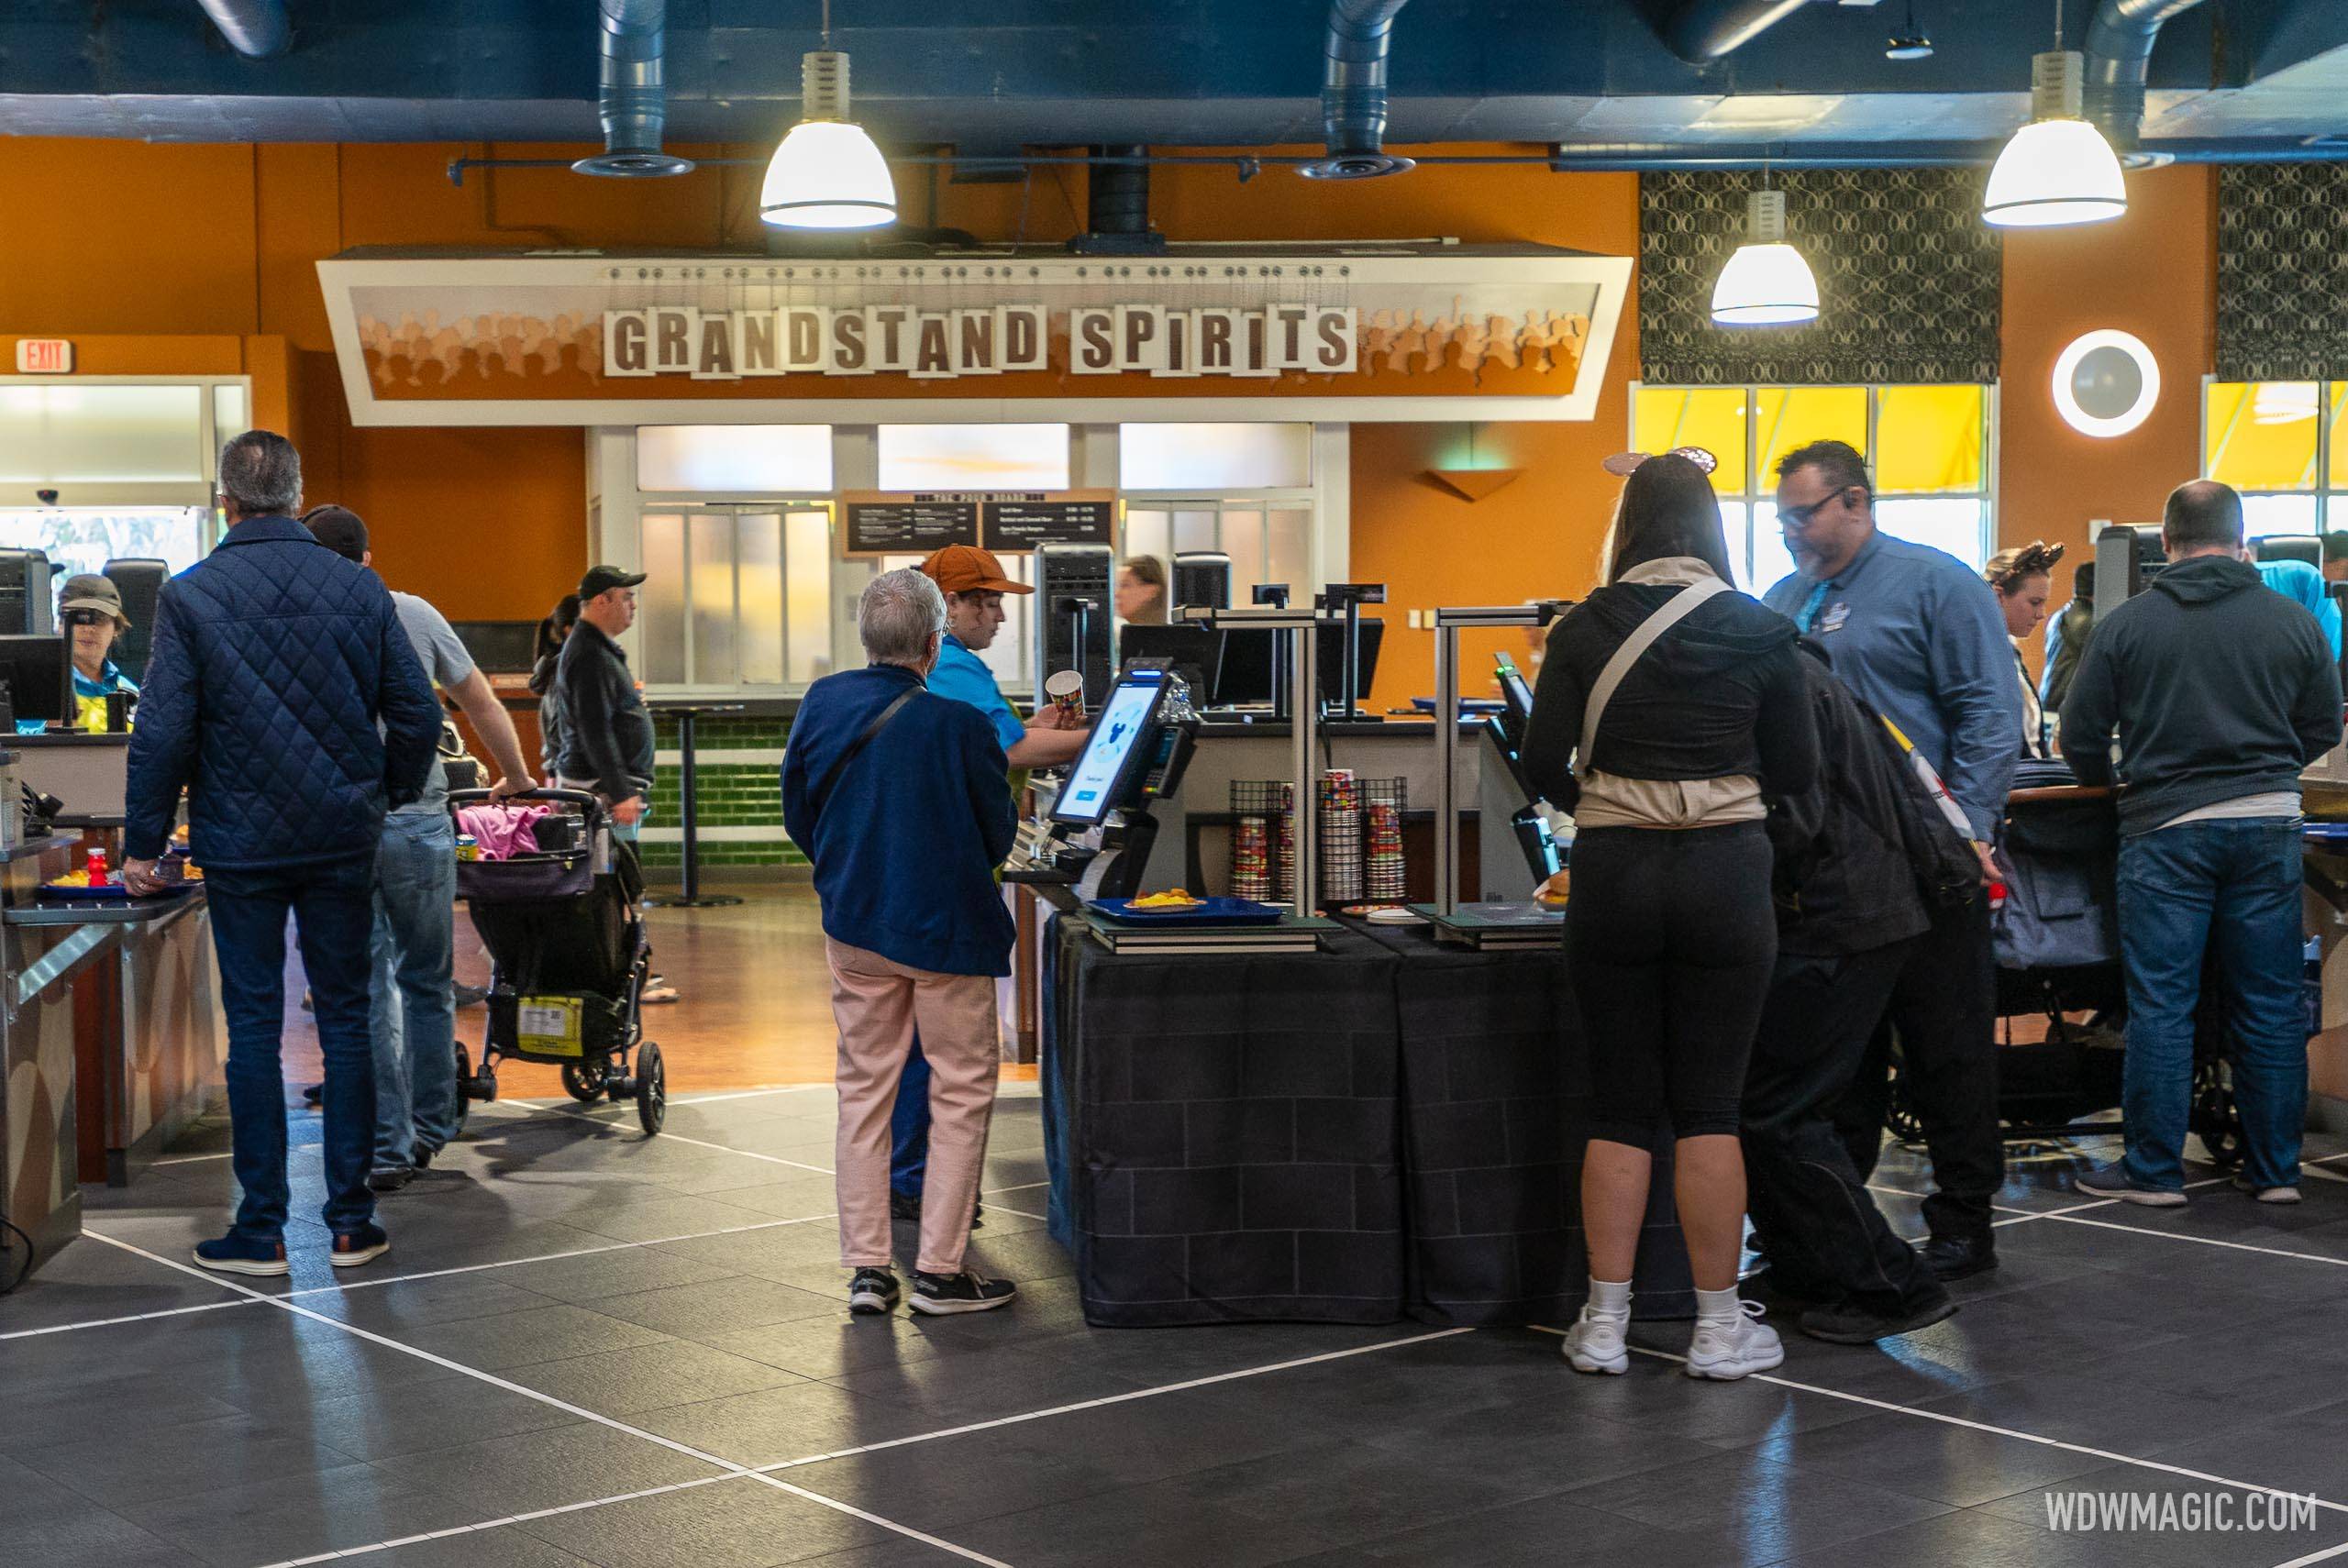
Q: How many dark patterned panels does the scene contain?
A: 2